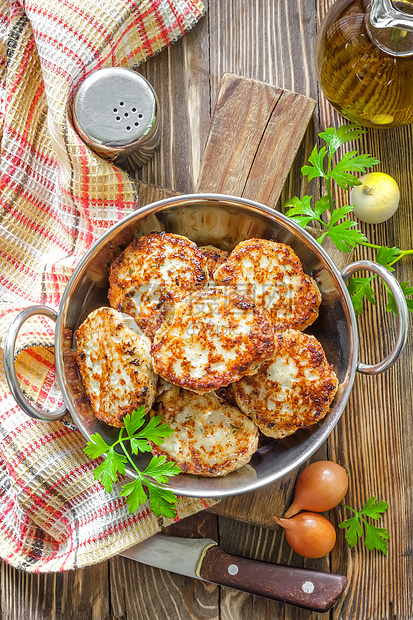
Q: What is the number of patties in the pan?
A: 7